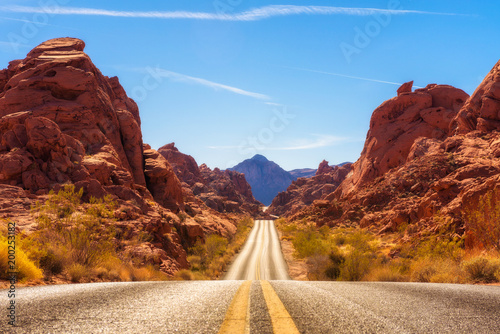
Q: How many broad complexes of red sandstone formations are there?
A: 2